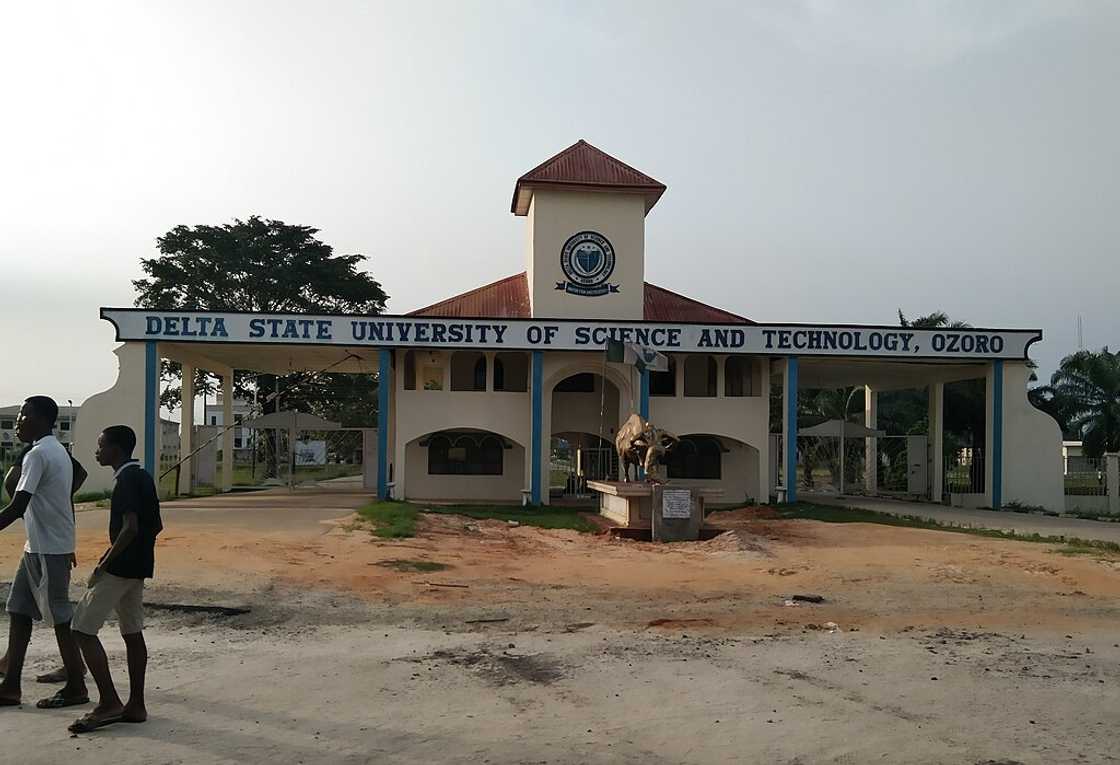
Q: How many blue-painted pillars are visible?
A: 6